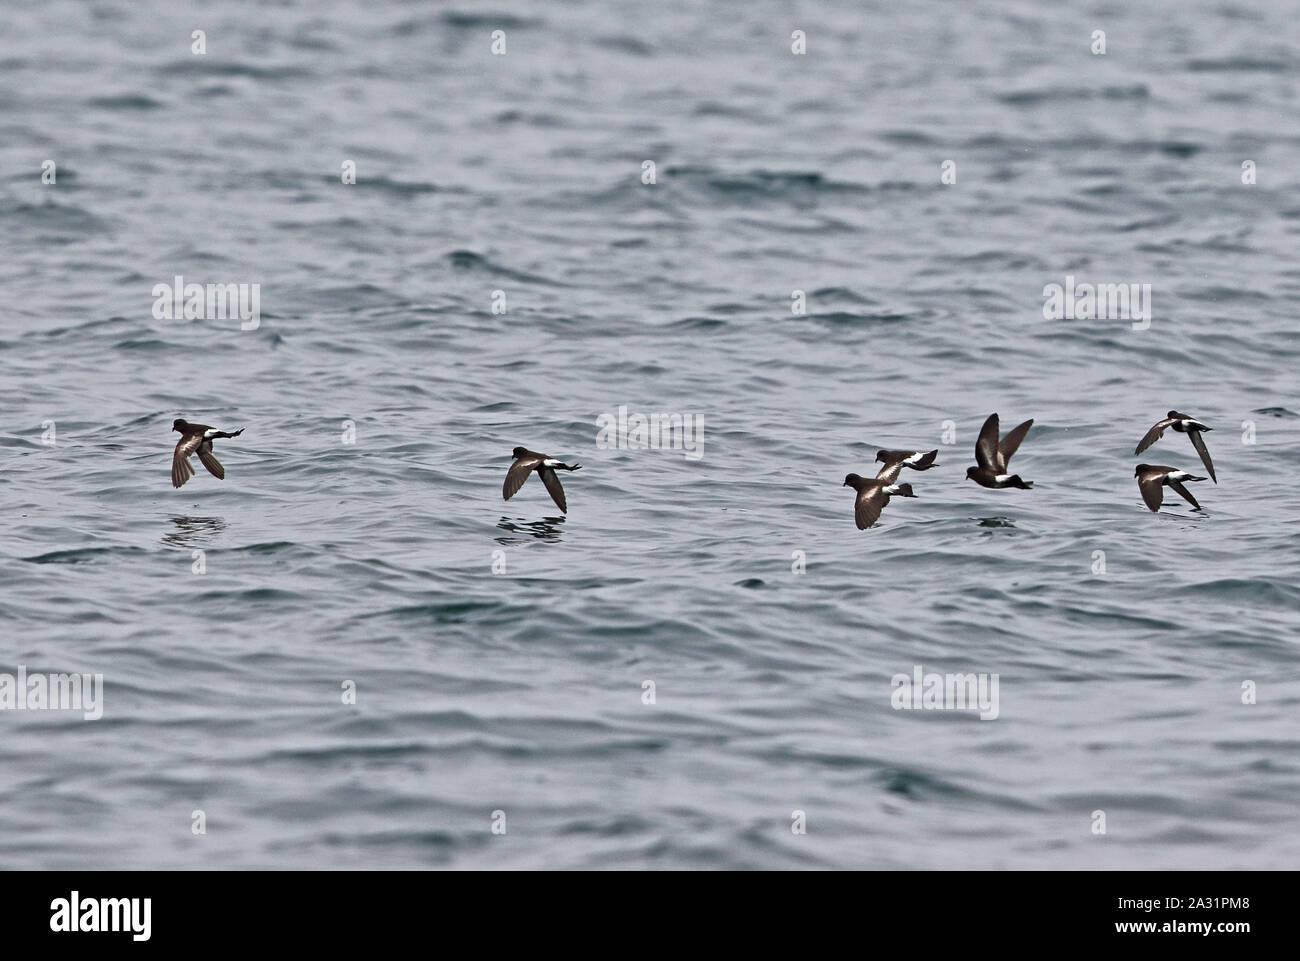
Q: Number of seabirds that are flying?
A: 7